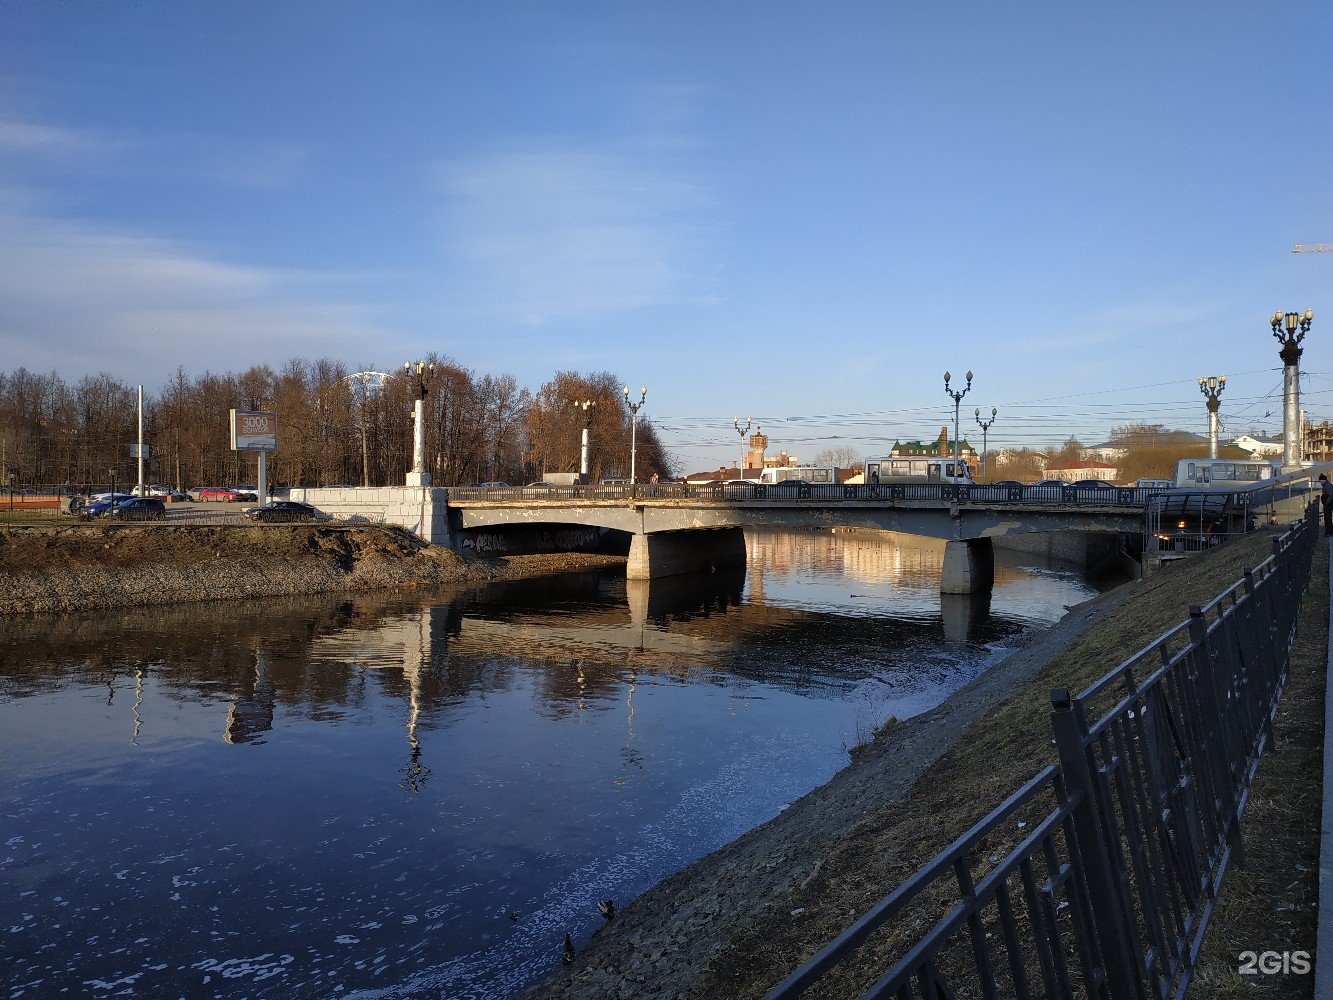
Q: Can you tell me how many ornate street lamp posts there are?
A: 8